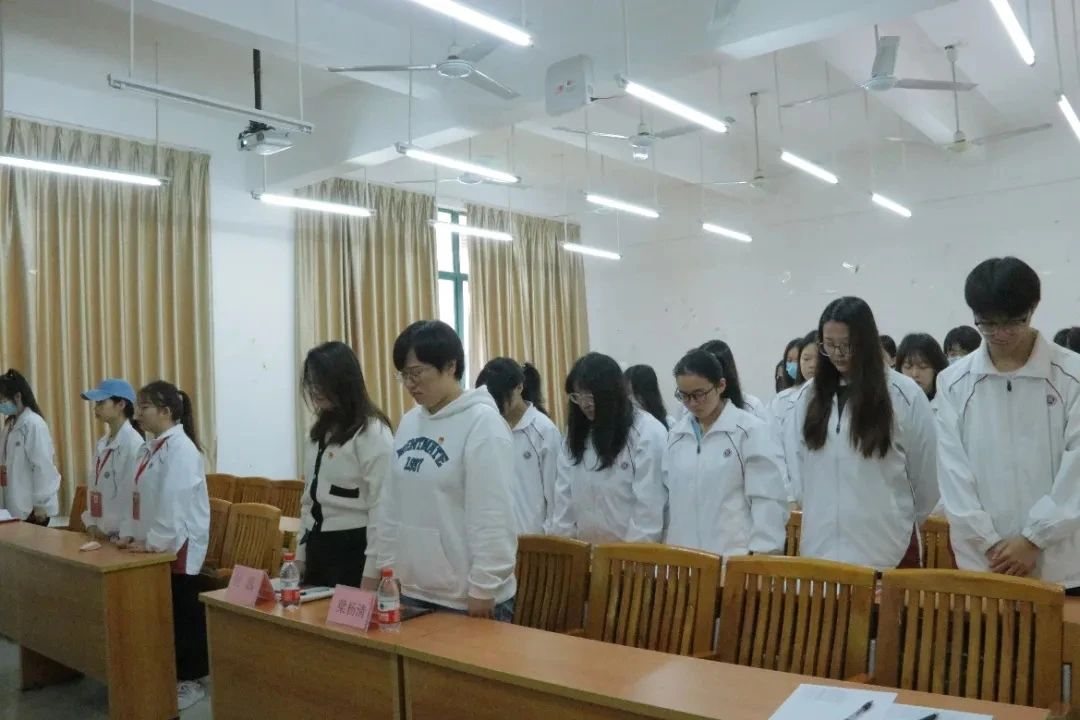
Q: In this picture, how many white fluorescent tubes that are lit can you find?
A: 13